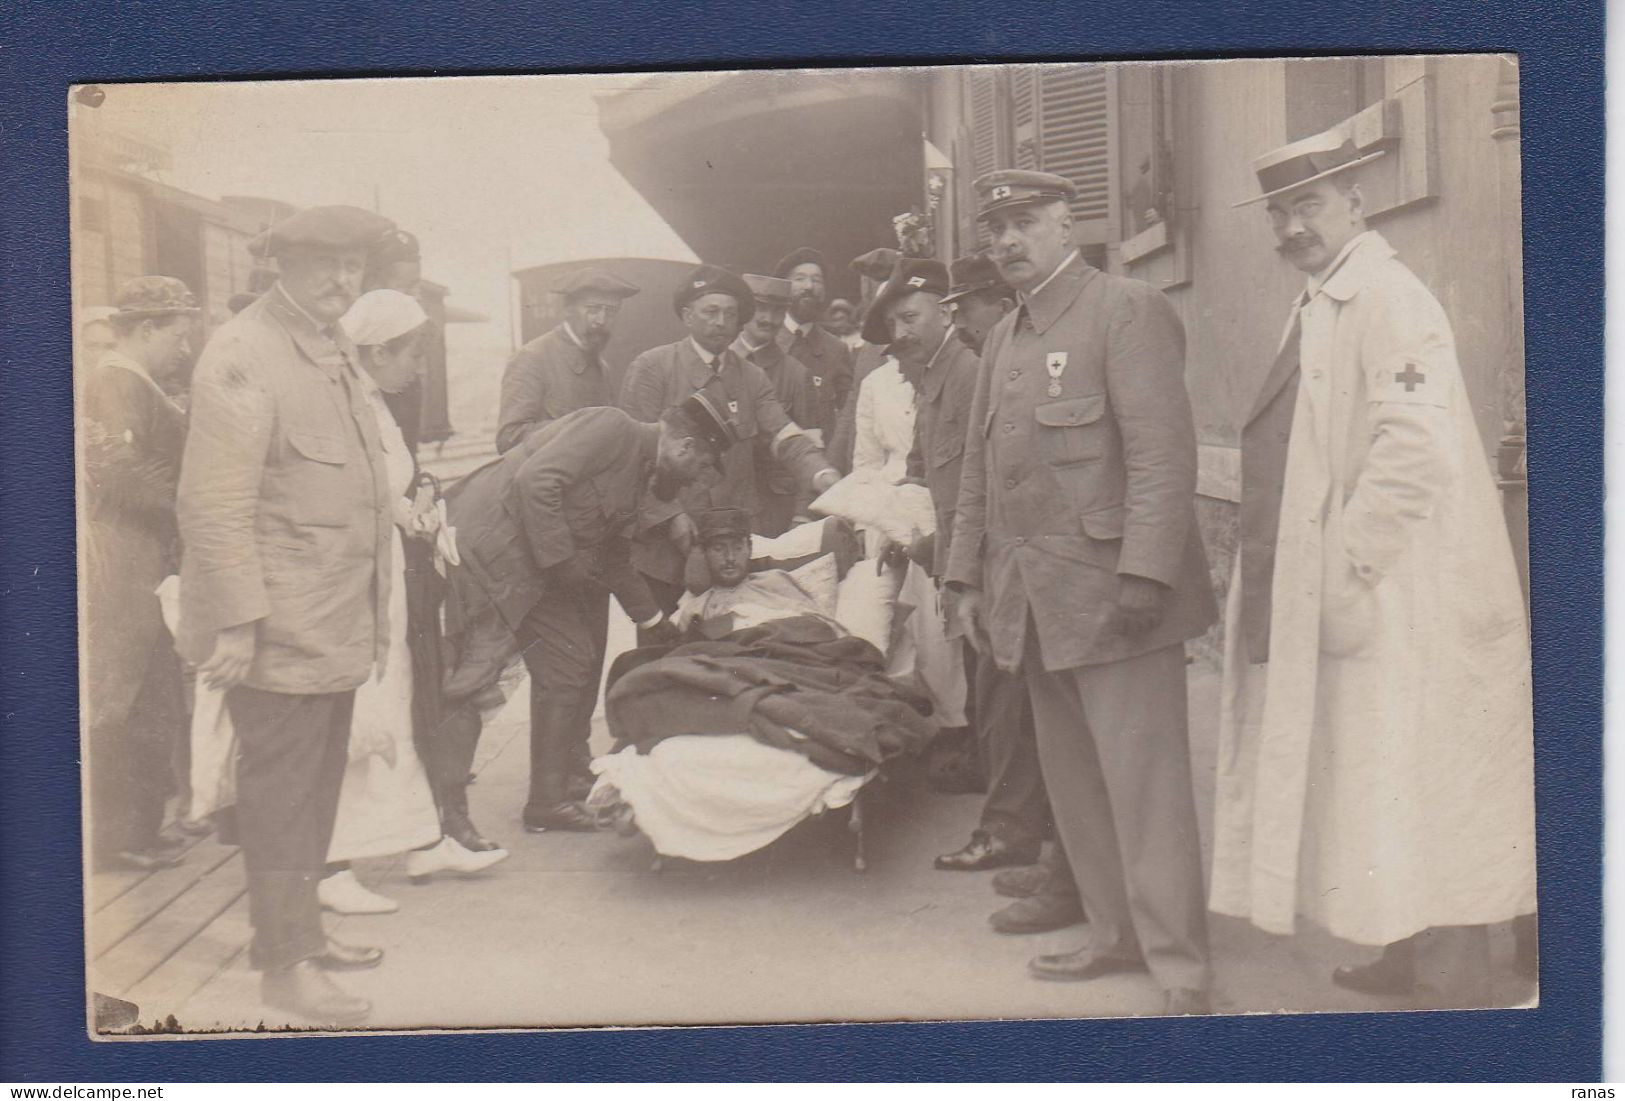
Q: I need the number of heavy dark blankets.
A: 1